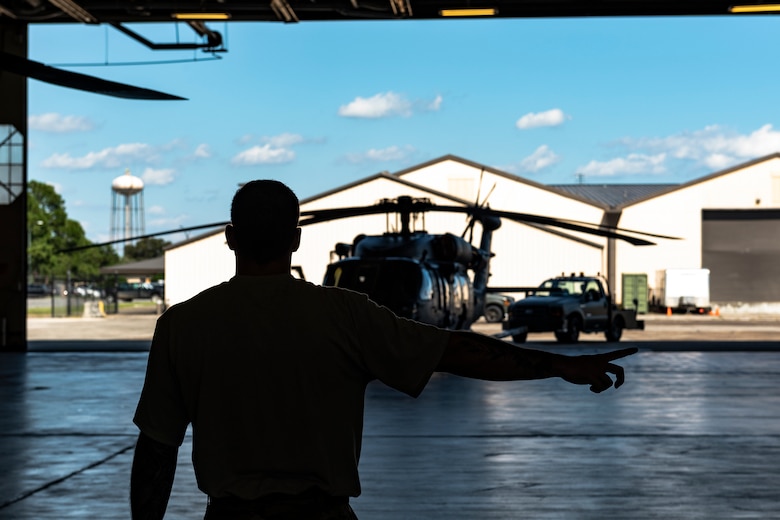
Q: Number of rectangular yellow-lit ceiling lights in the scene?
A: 3